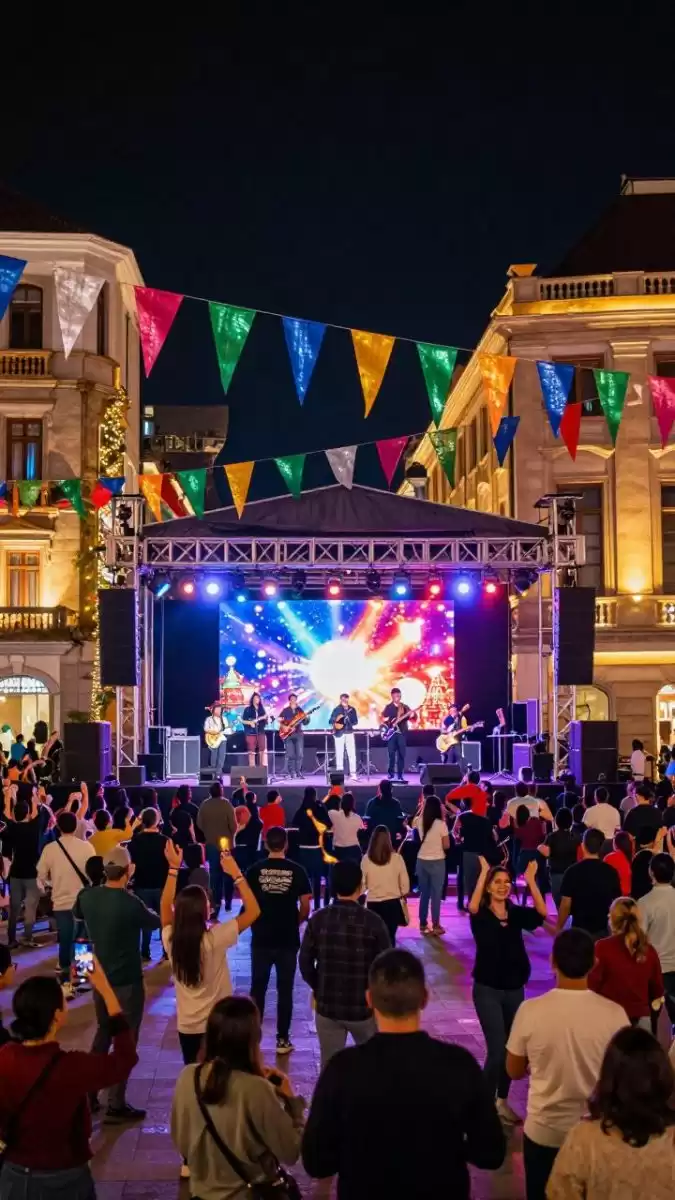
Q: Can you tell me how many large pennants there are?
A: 11